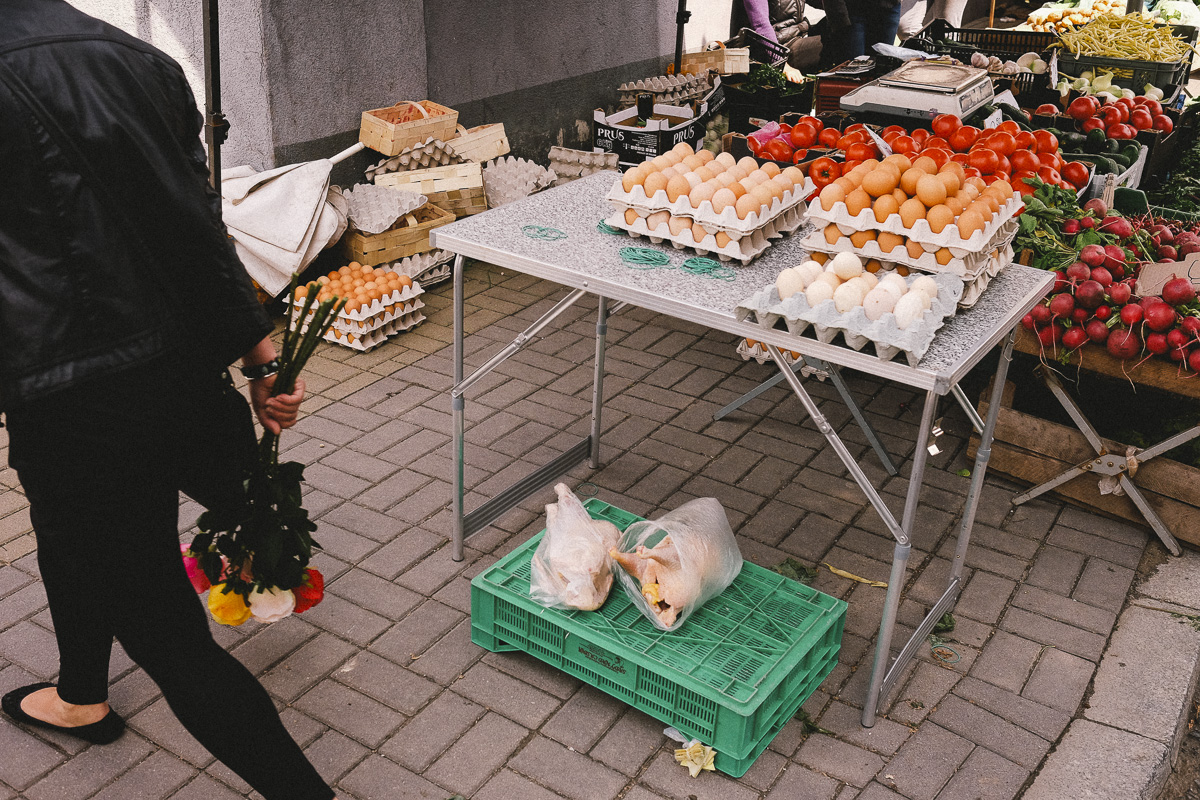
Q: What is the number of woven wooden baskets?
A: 5